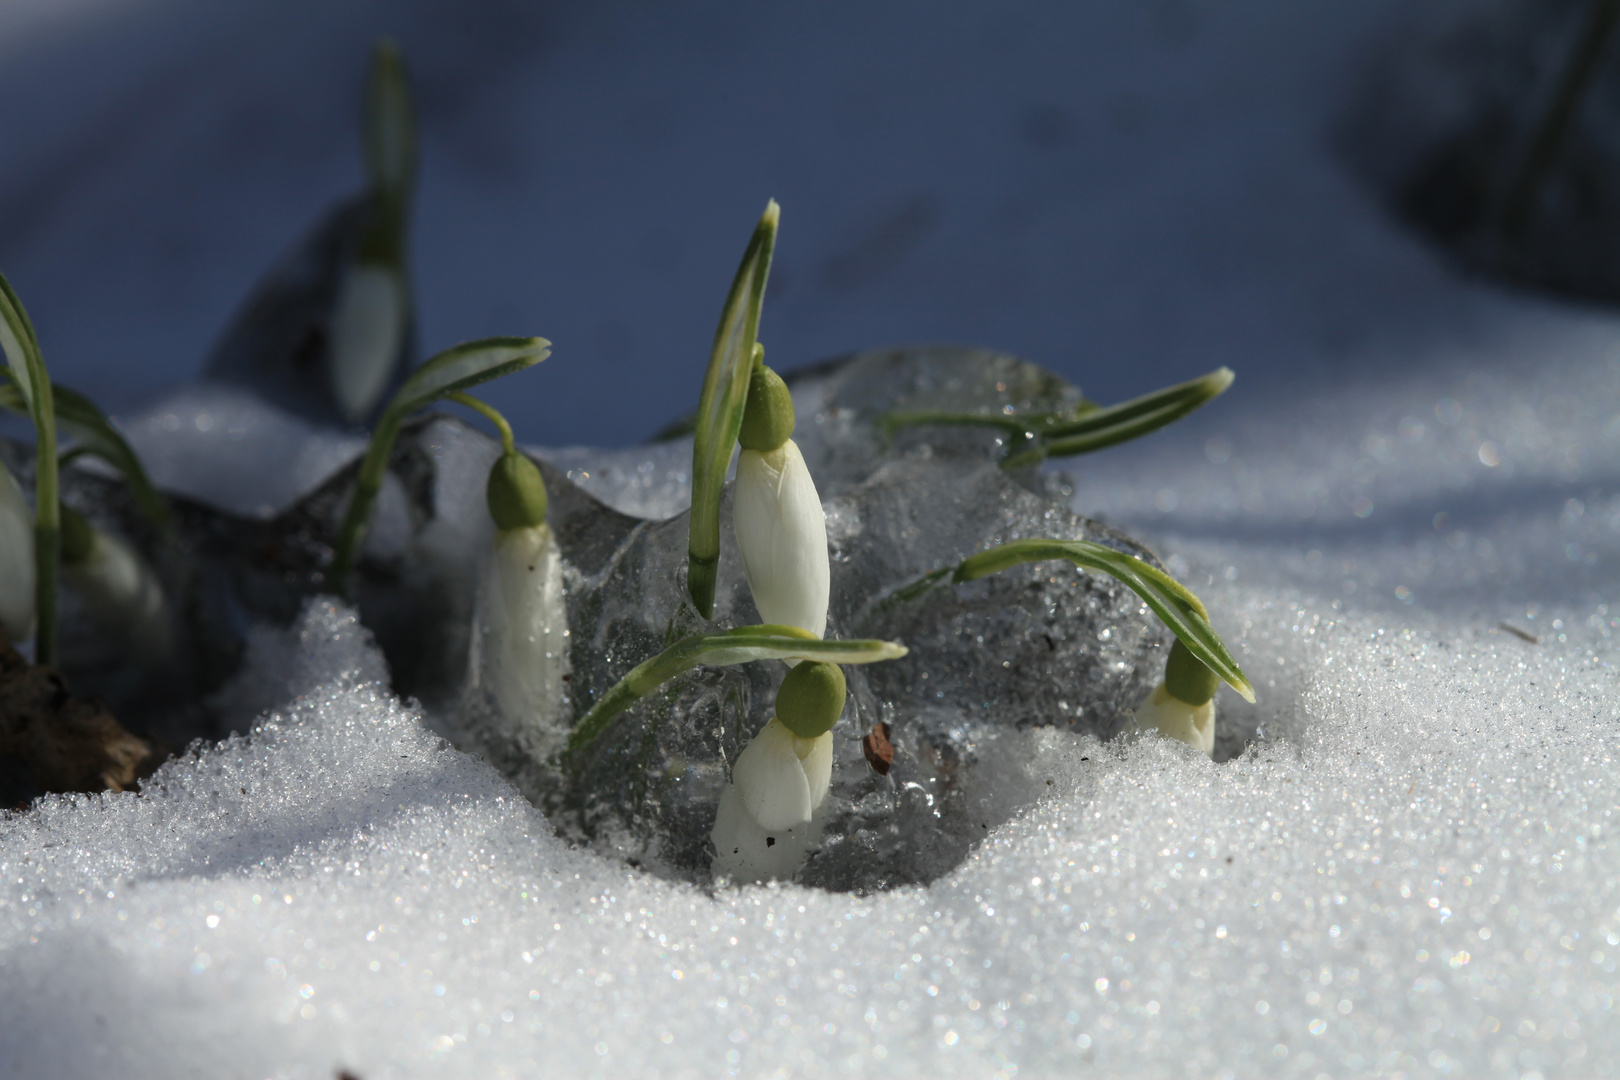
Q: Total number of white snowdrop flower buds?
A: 7